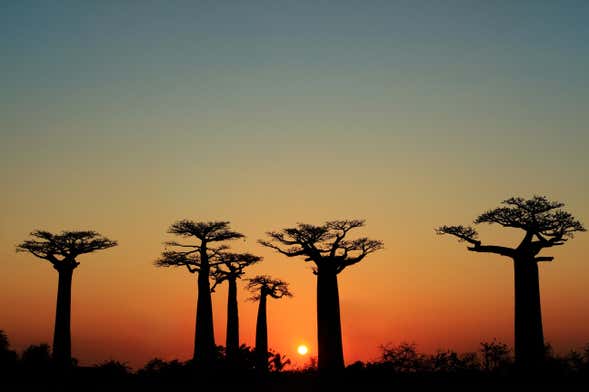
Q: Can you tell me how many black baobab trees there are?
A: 6